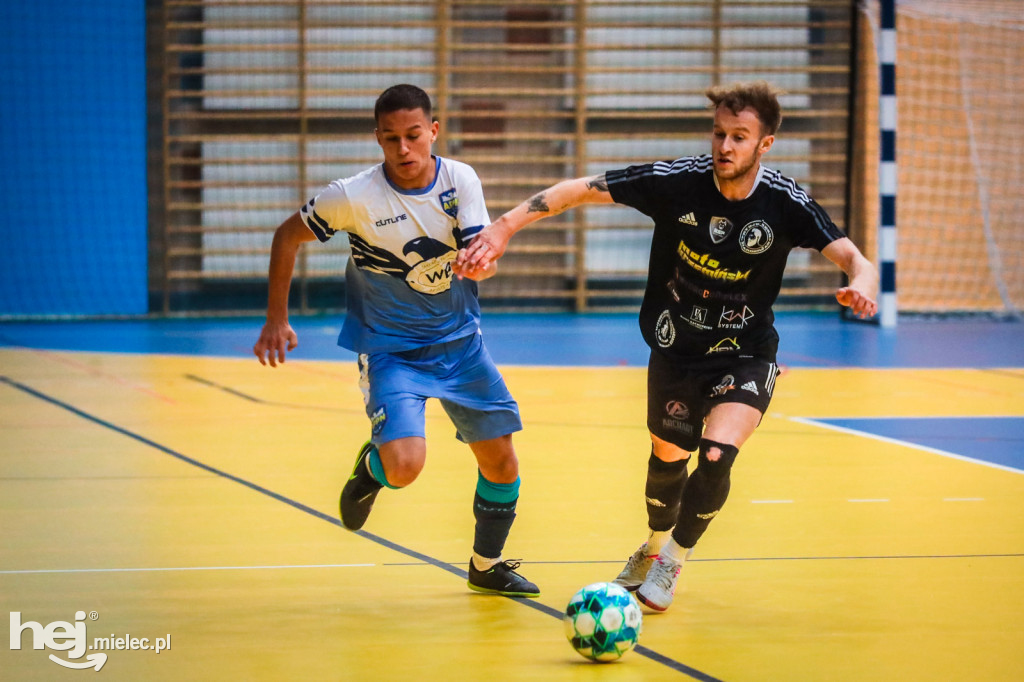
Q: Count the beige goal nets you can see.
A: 1